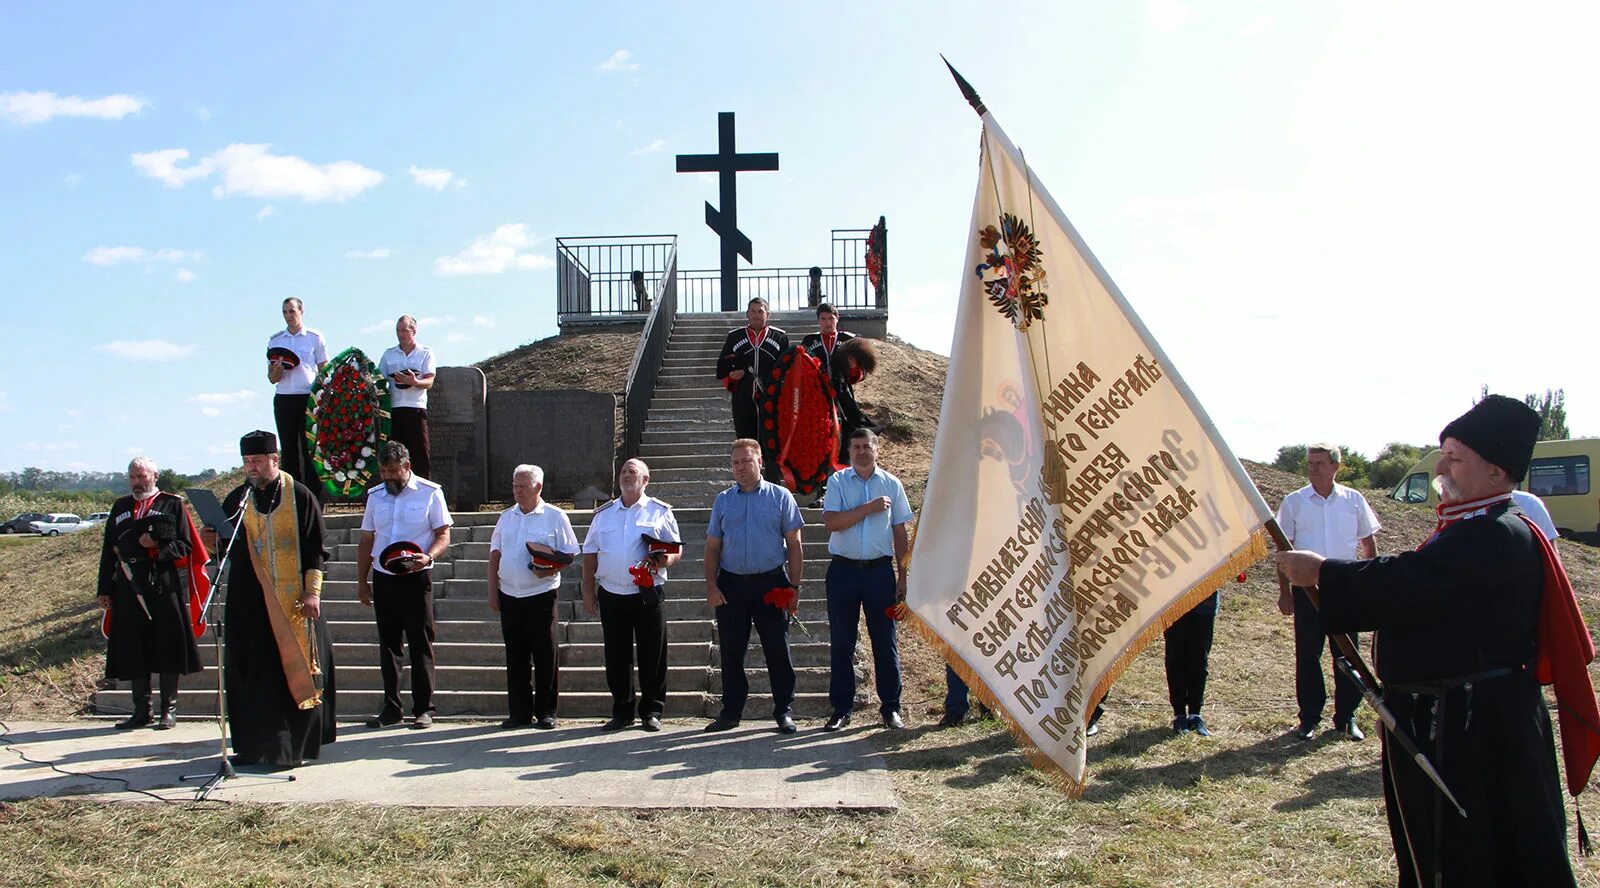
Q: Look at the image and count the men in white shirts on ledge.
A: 2